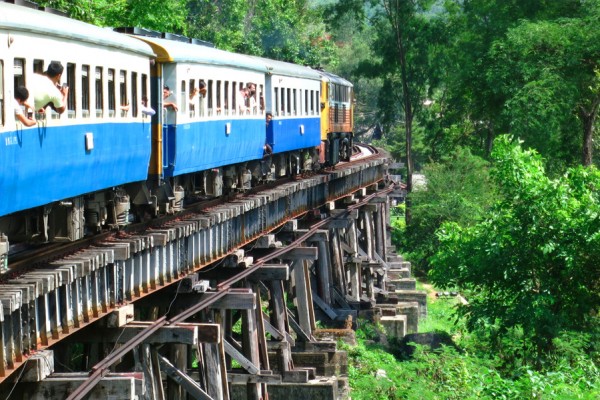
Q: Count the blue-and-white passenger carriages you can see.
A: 3